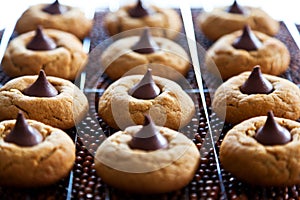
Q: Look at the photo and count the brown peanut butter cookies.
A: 12